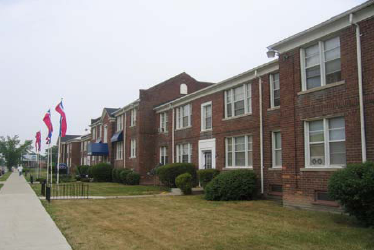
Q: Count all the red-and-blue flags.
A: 3